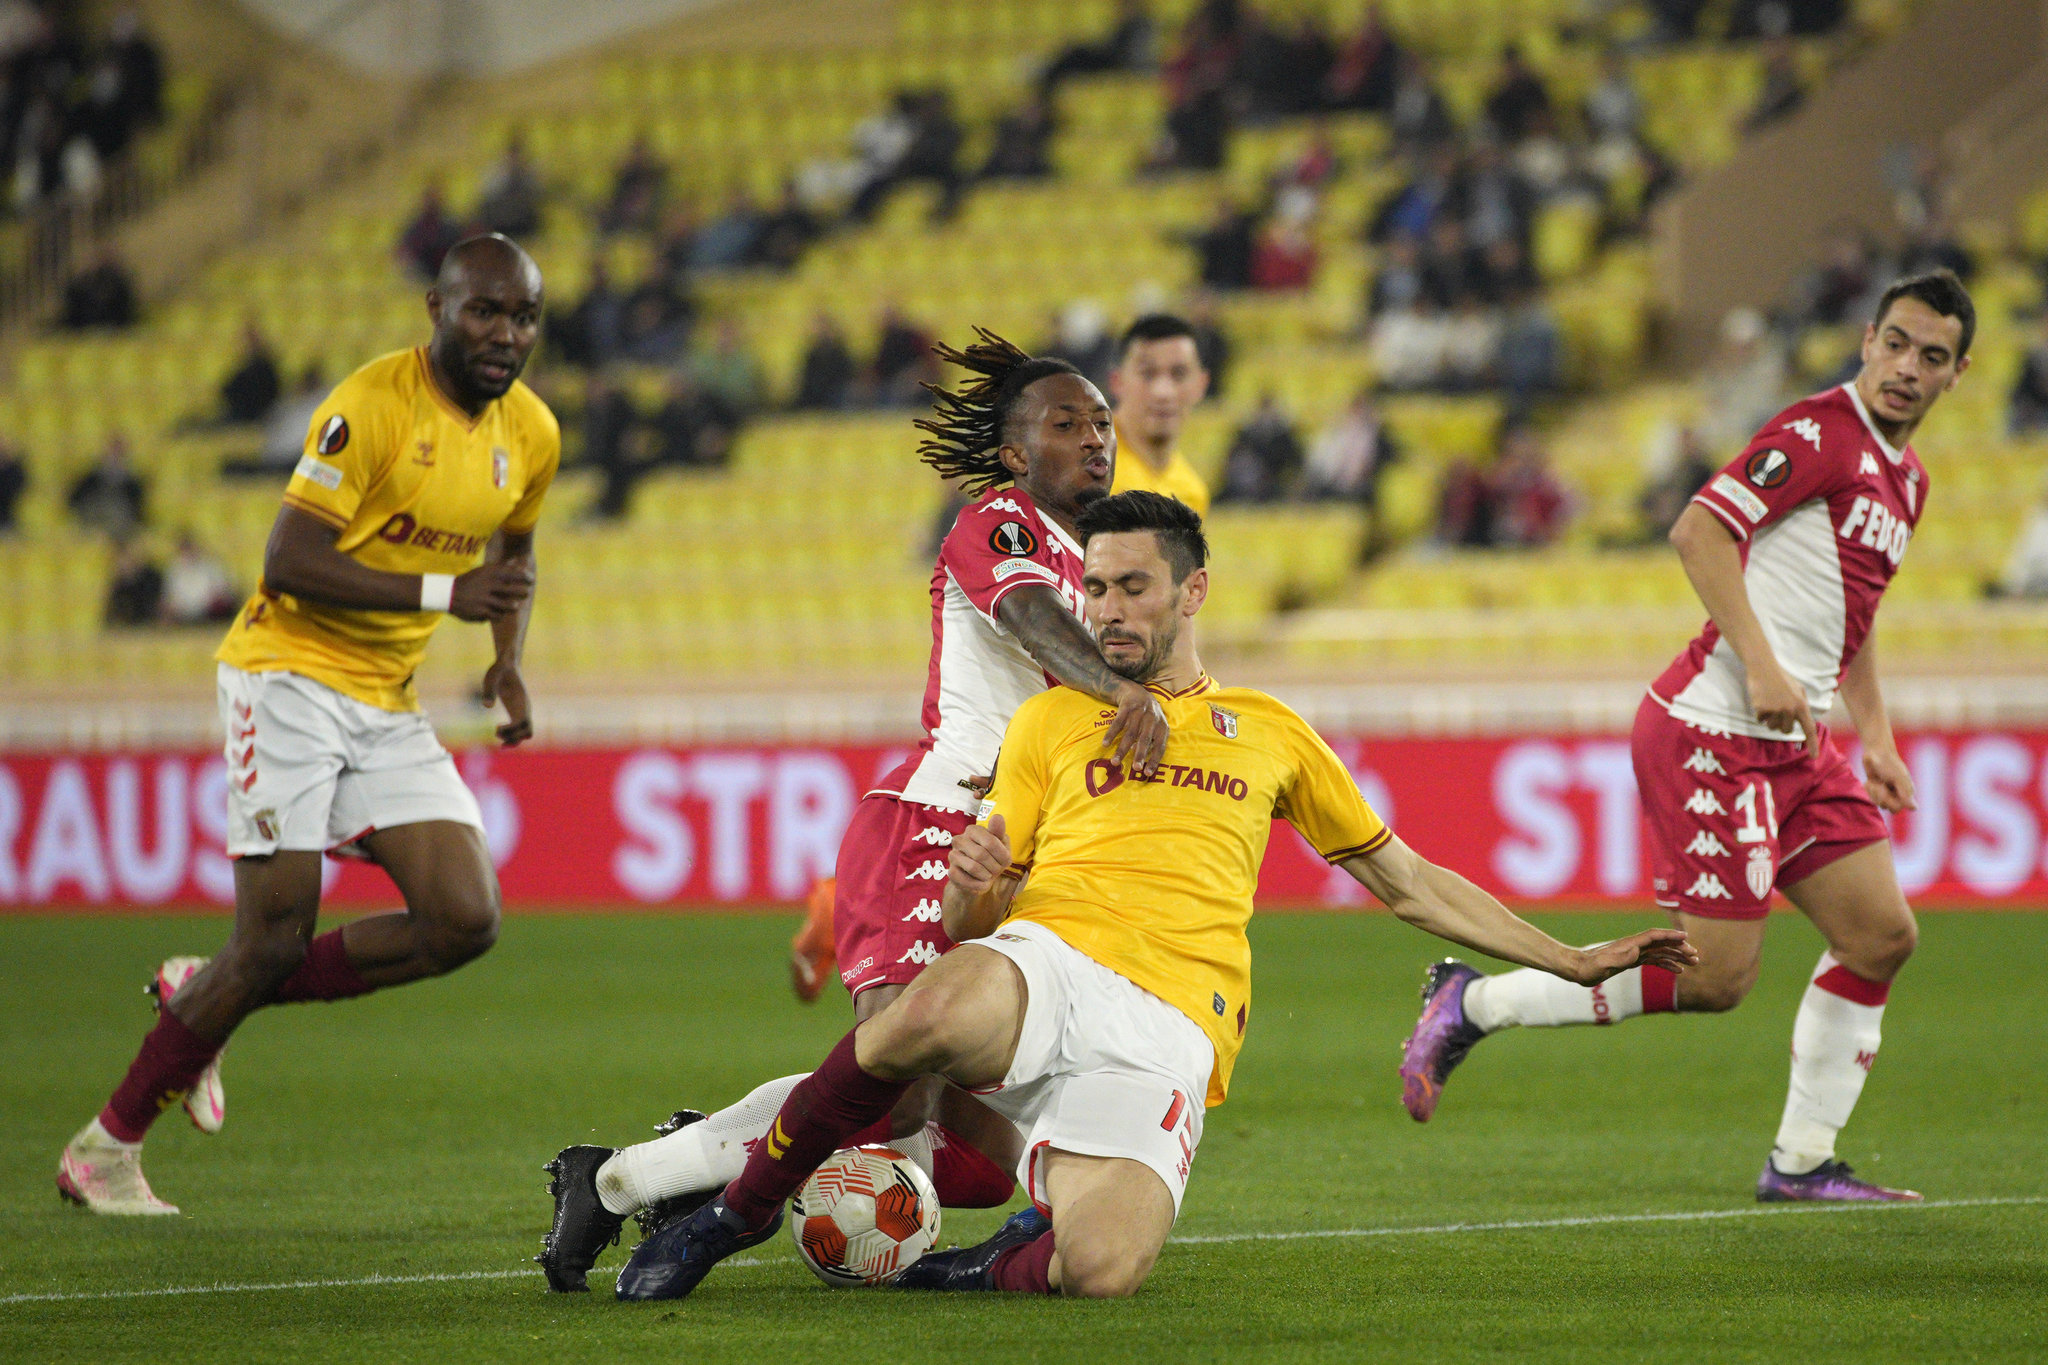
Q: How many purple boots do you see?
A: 2